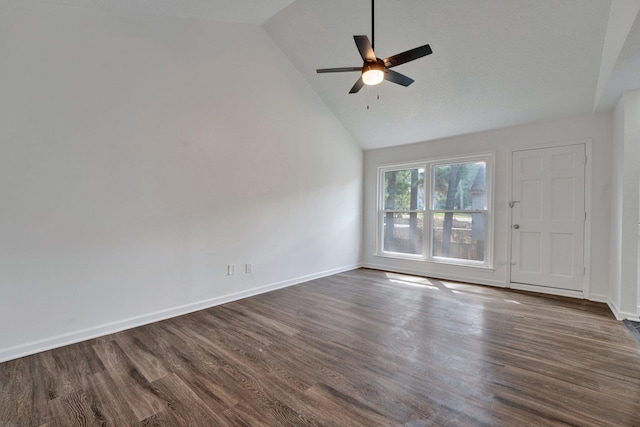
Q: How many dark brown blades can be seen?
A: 5